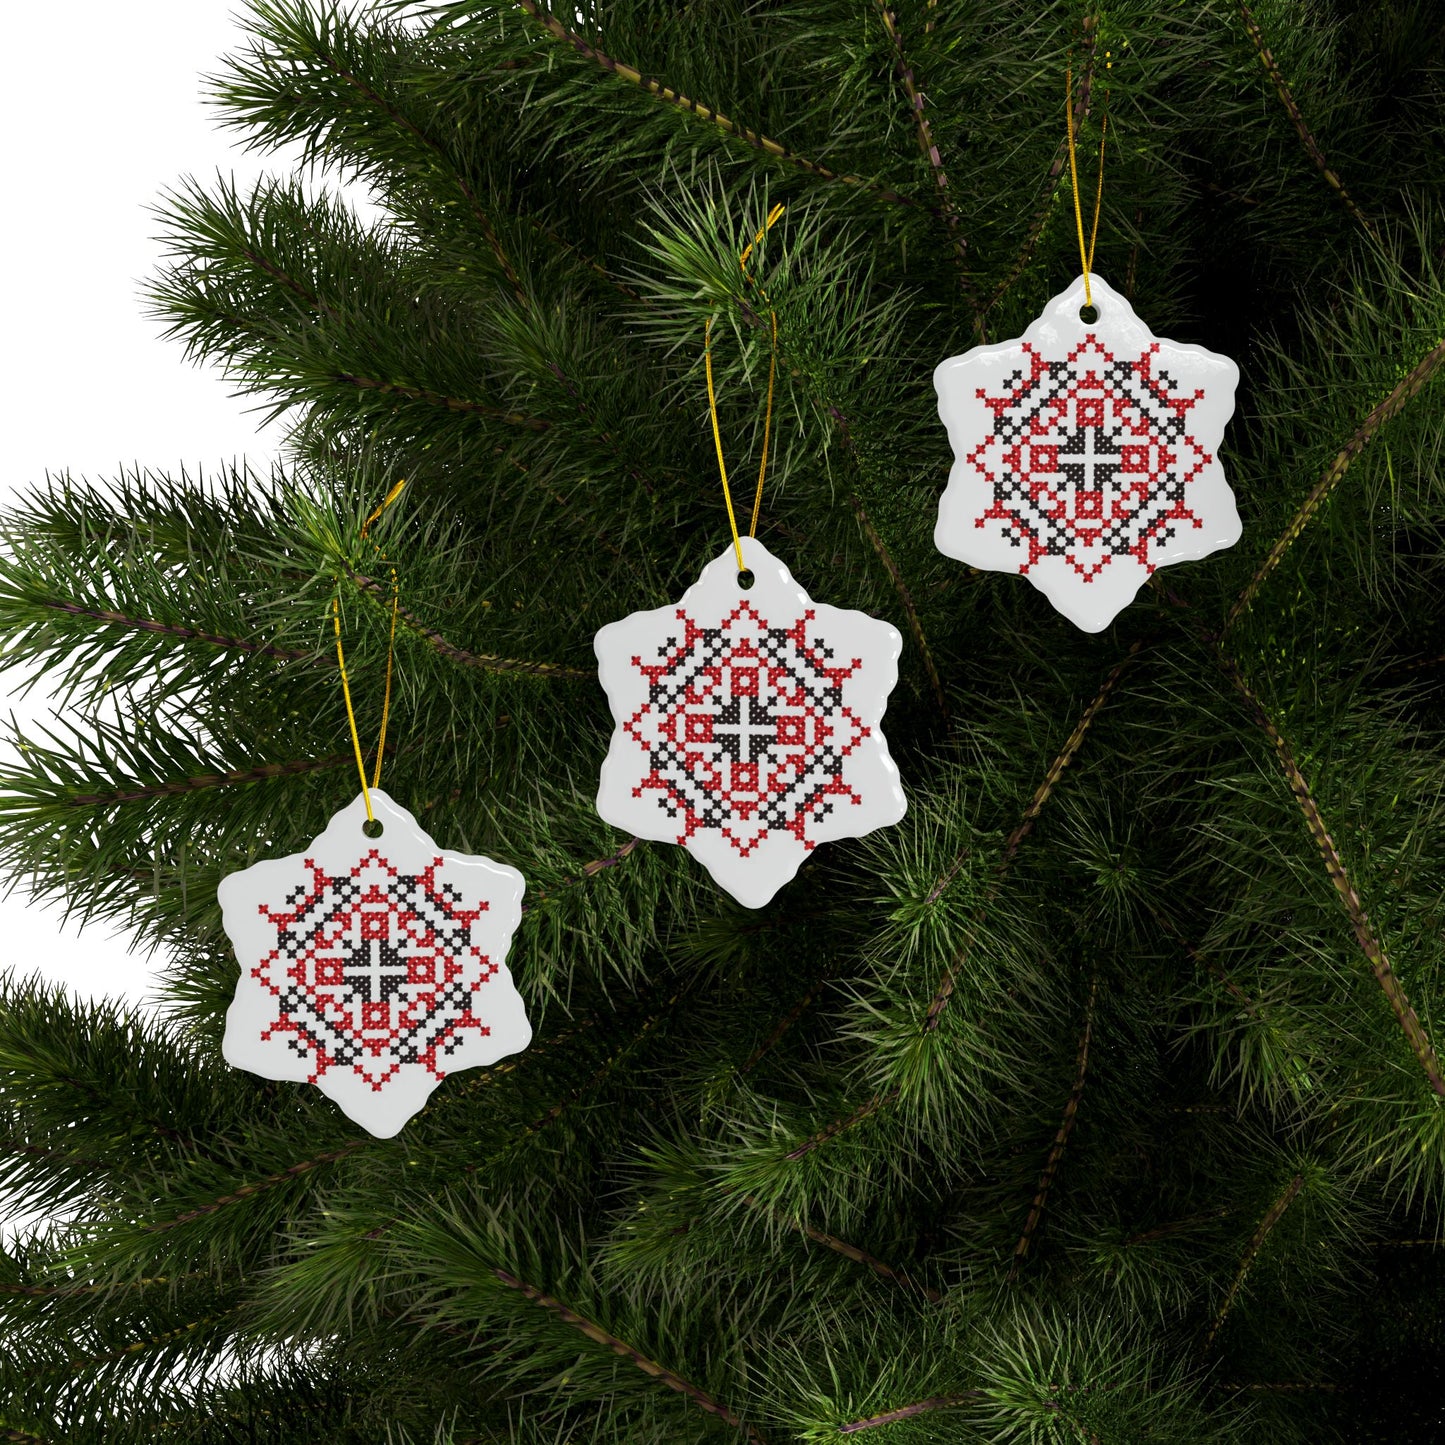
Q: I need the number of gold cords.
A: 3